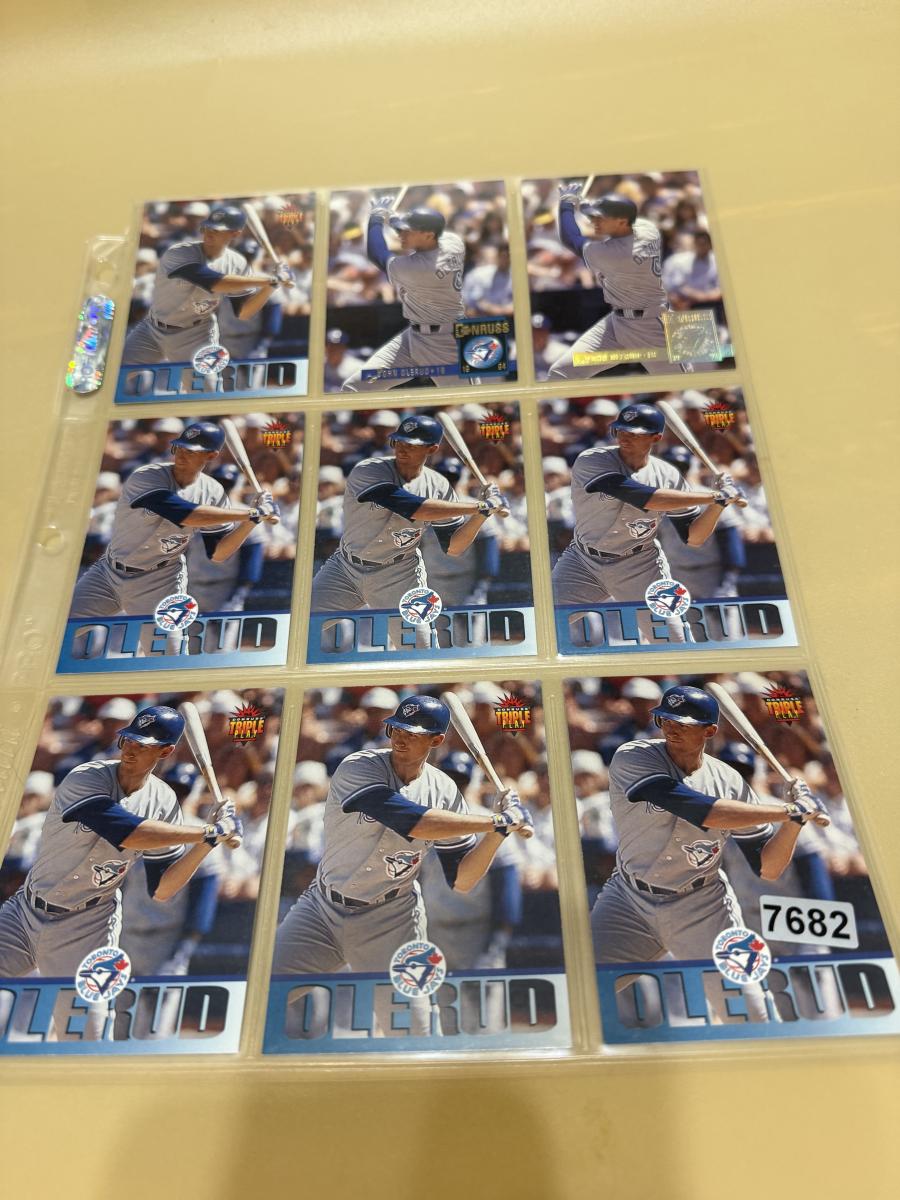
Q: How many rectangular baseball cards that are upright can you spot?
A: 9